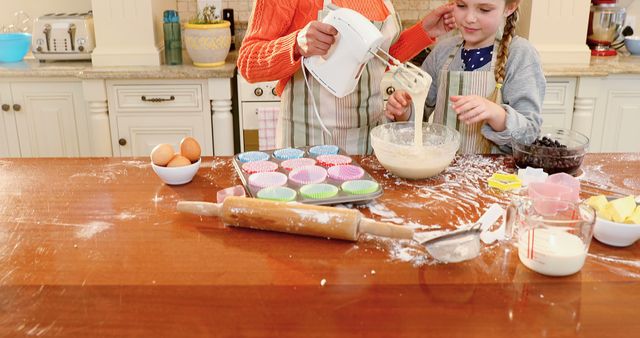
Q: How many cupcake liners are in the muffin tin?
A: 12